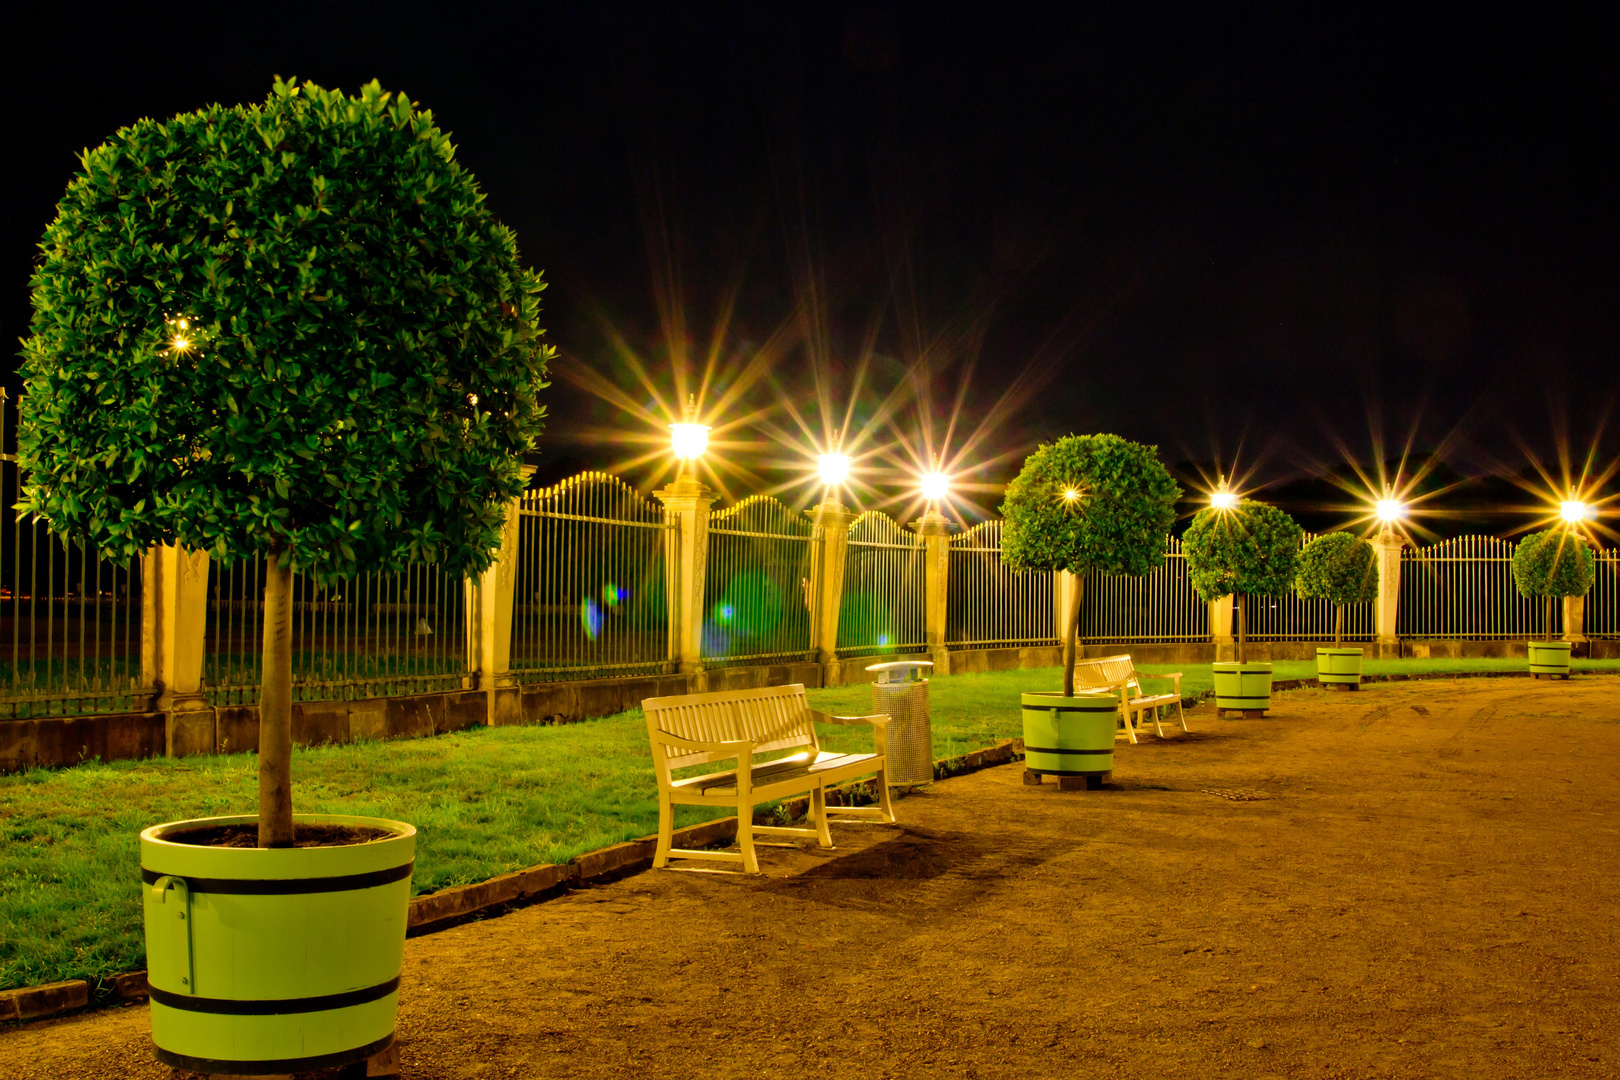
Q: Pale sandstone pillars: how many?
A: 9